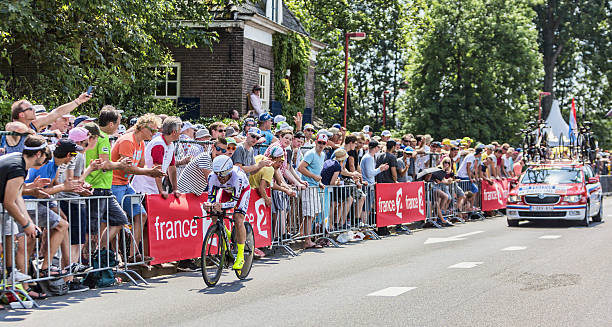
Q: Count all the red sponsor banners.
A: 3